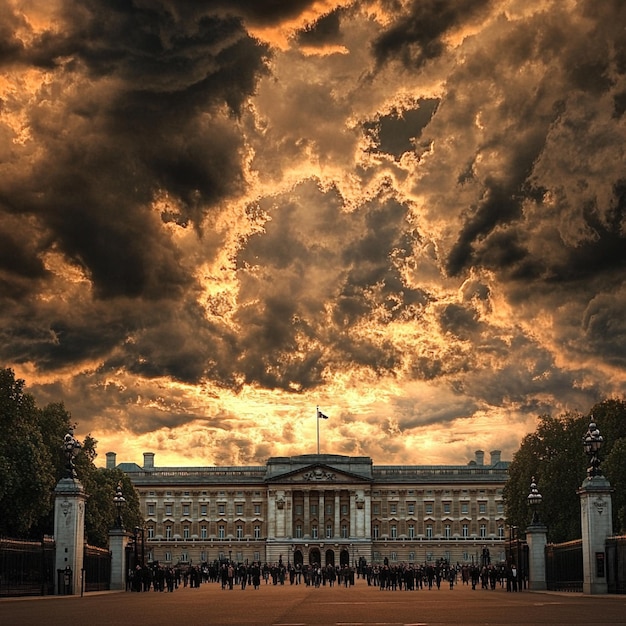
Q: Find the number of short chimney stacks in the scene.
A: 4